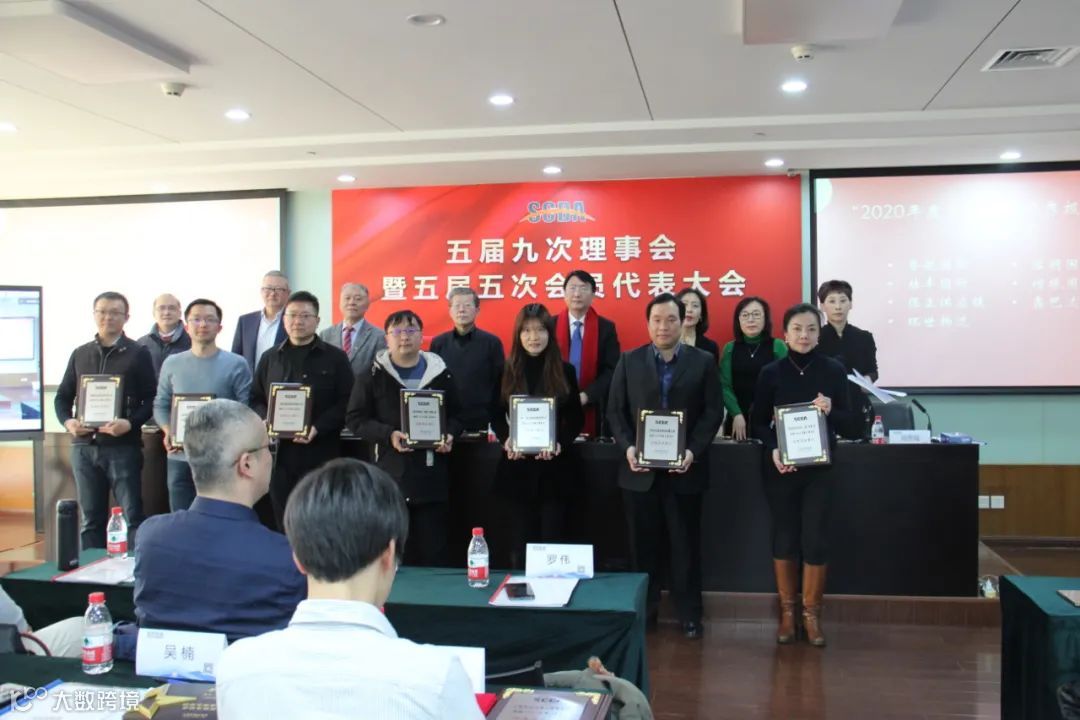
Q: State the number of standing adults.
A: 15